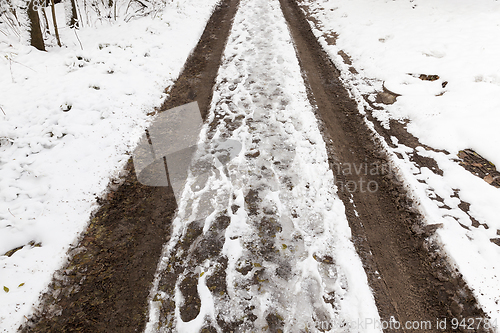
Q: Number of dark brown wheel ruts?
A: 2